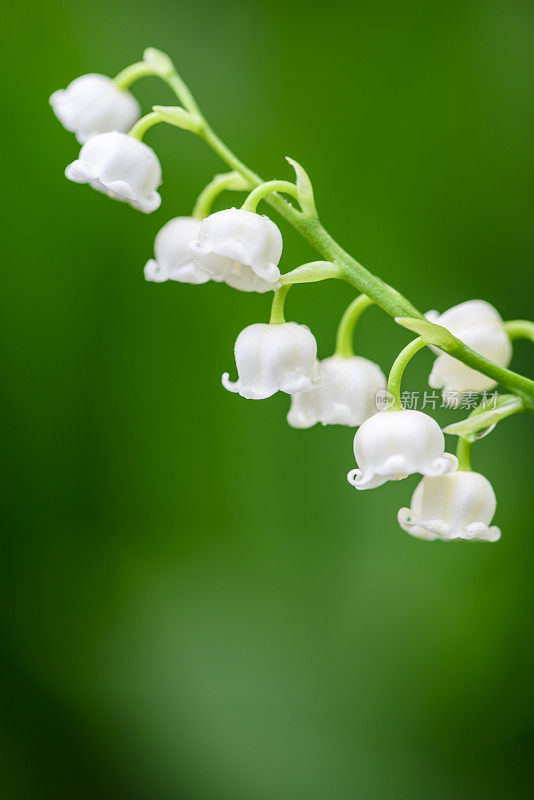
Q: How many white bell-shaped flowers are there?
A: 9